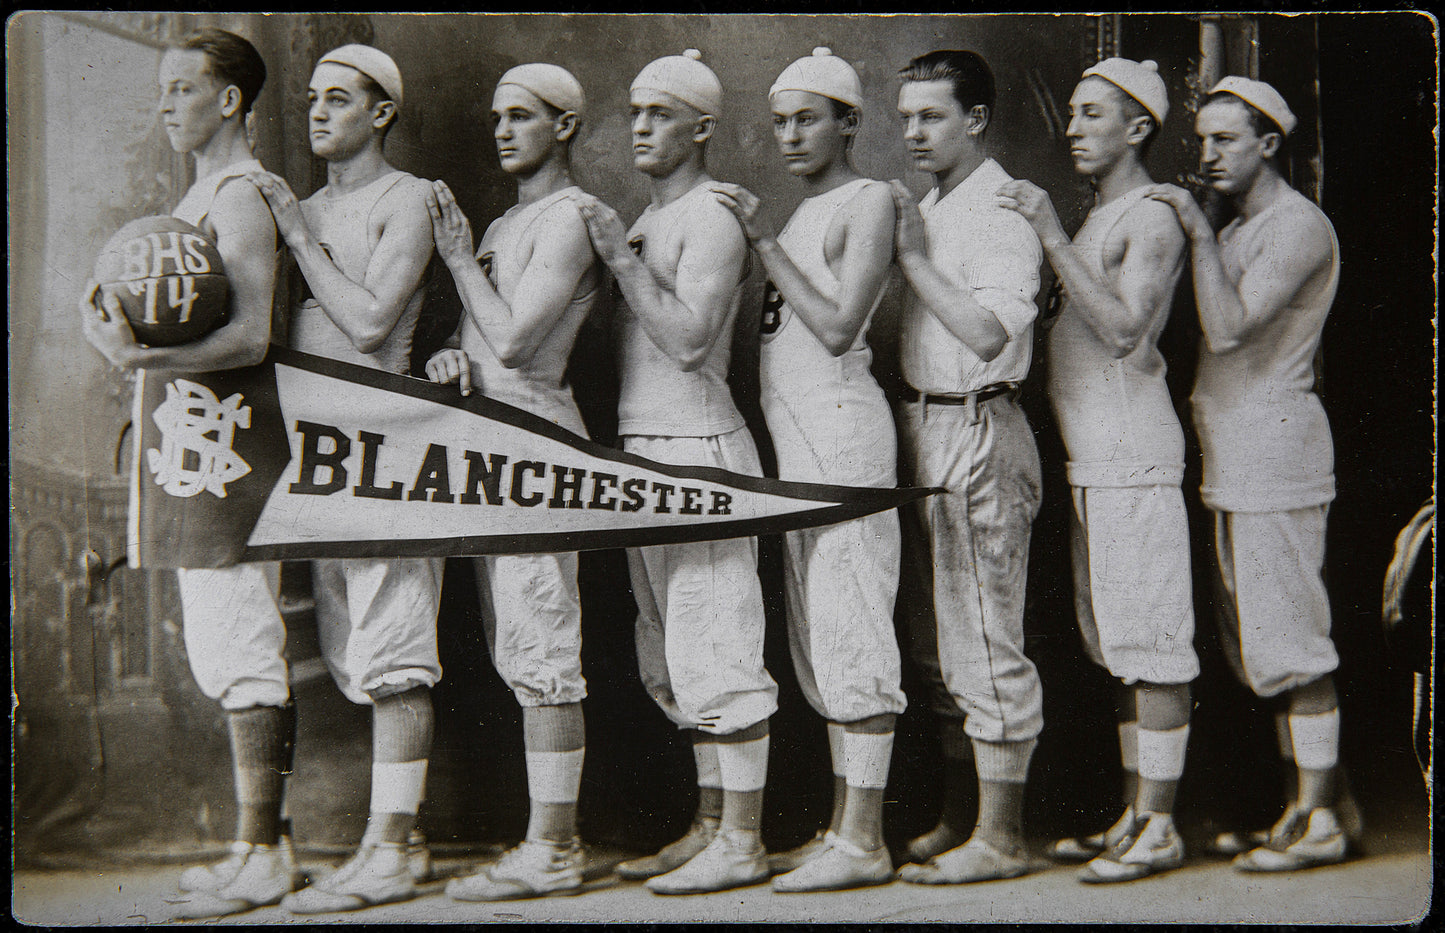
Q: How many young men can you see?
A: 8